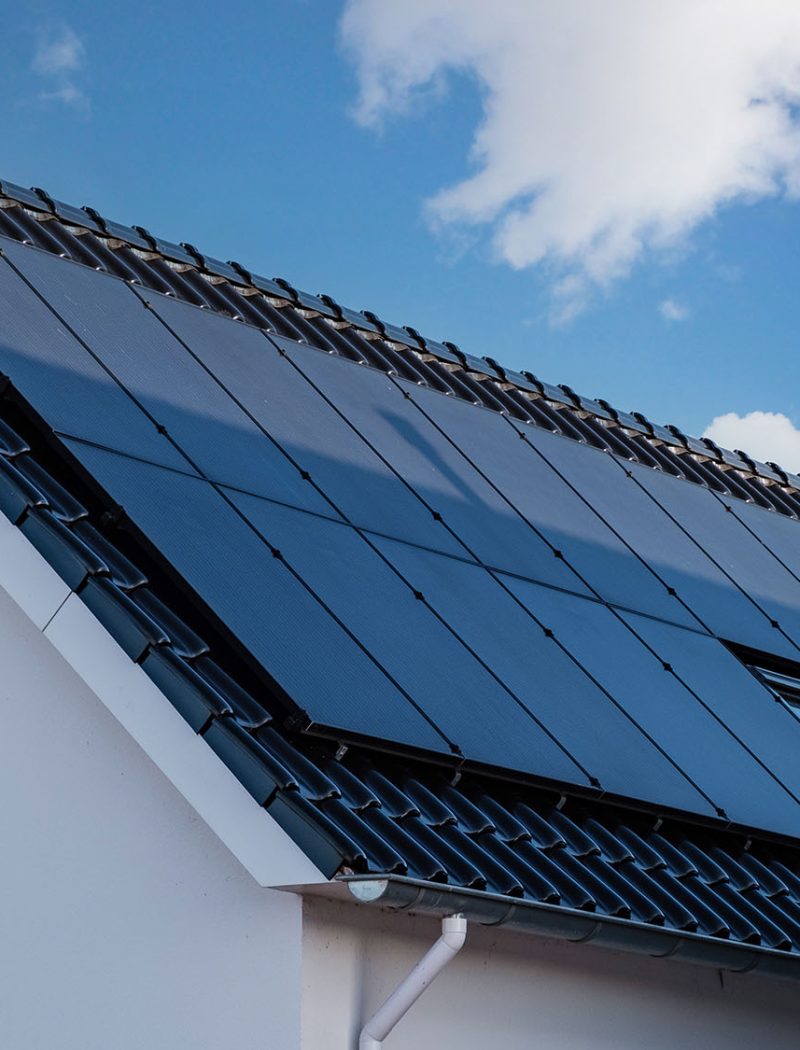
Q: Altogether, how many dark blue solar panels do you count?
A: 13